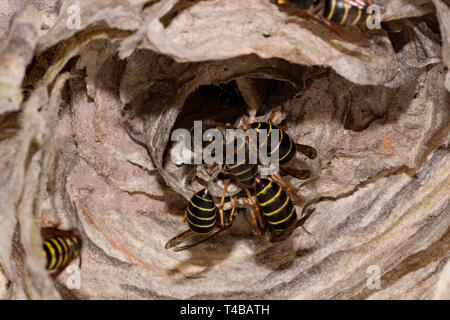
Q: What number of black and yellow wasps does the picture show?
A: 6